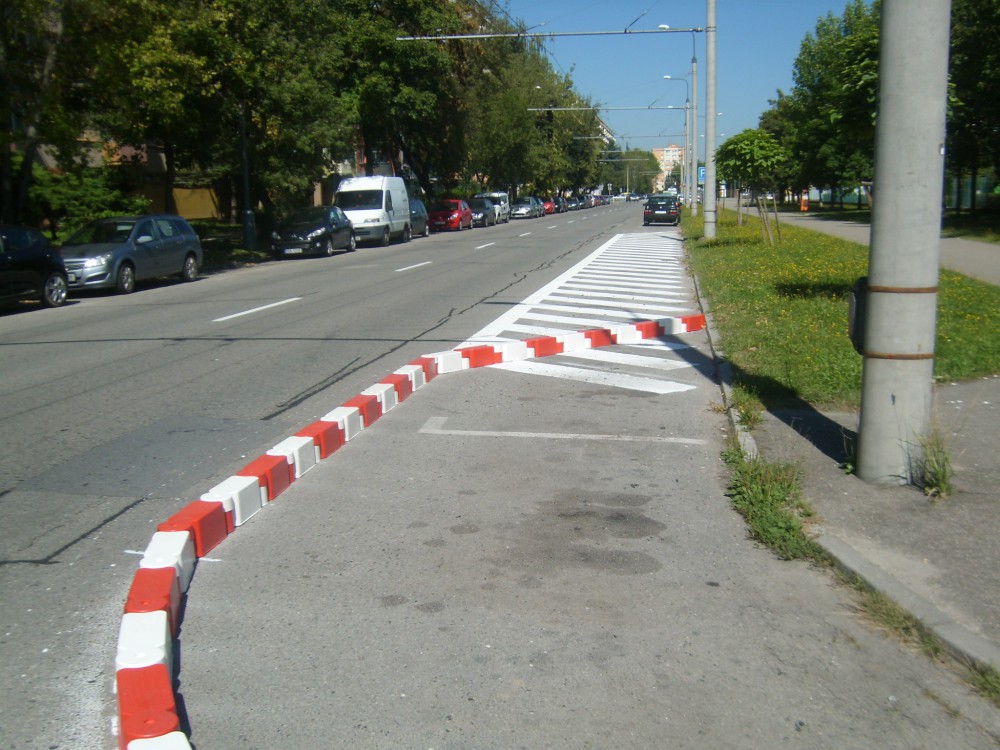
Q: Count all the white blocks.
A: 13